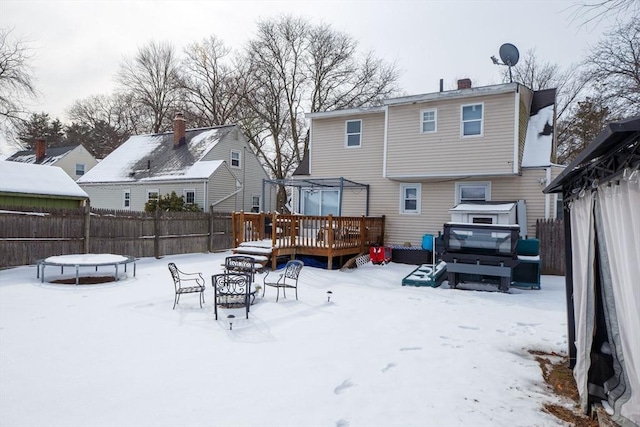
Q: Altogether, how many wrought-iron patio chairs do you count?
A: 4